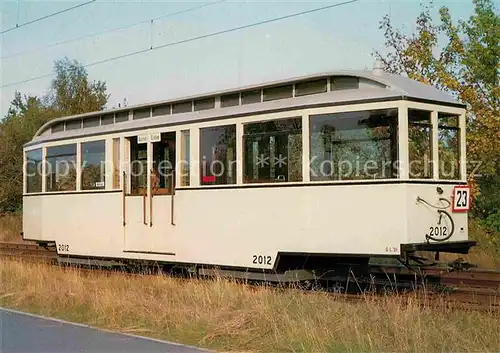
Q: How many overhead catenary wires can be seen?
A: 3